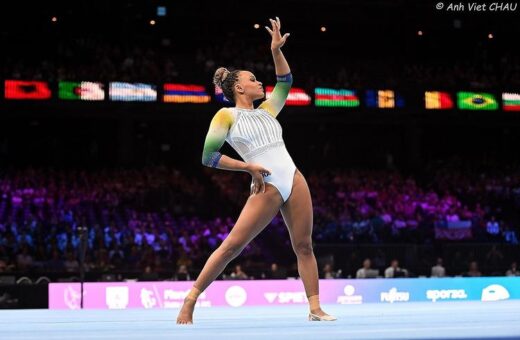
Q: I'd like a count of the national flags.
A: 11